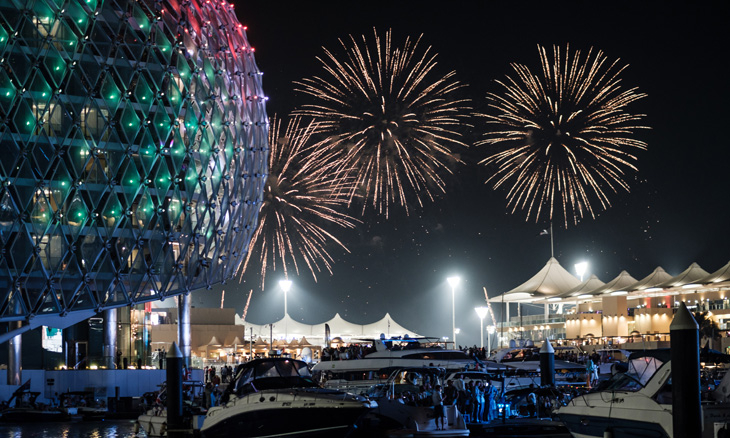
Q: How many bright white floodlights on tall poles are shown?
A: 4